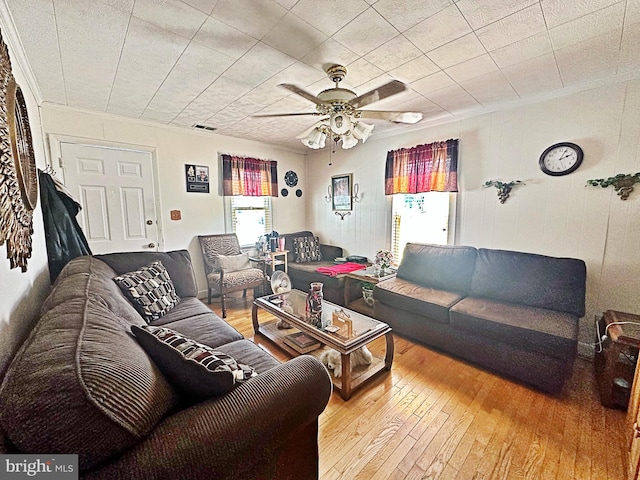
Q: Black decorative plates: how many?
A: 3